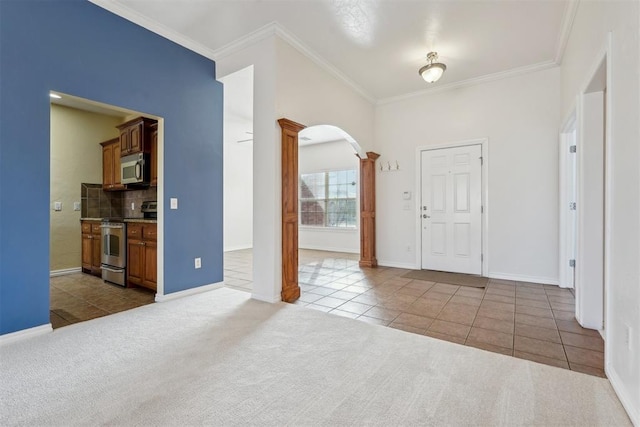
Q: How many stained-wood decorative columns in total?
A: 2